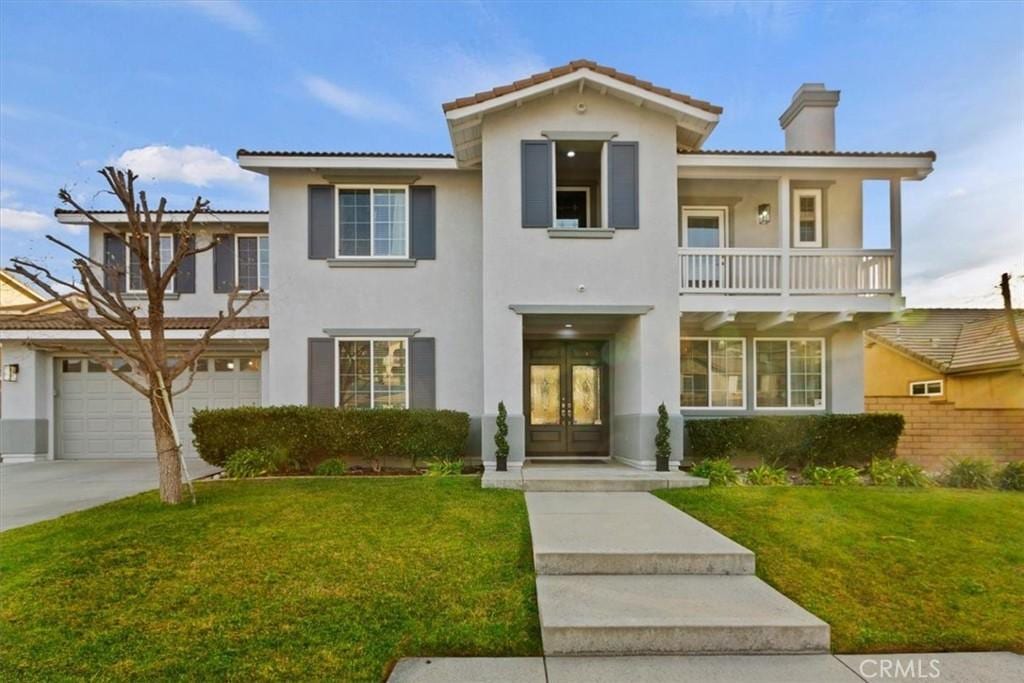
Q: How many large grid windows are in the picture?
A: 6